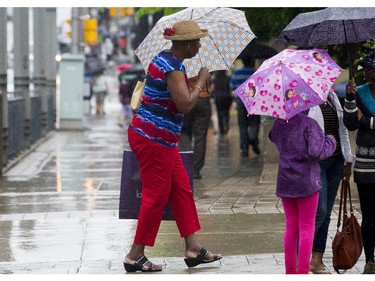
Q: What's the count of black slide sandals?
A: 2